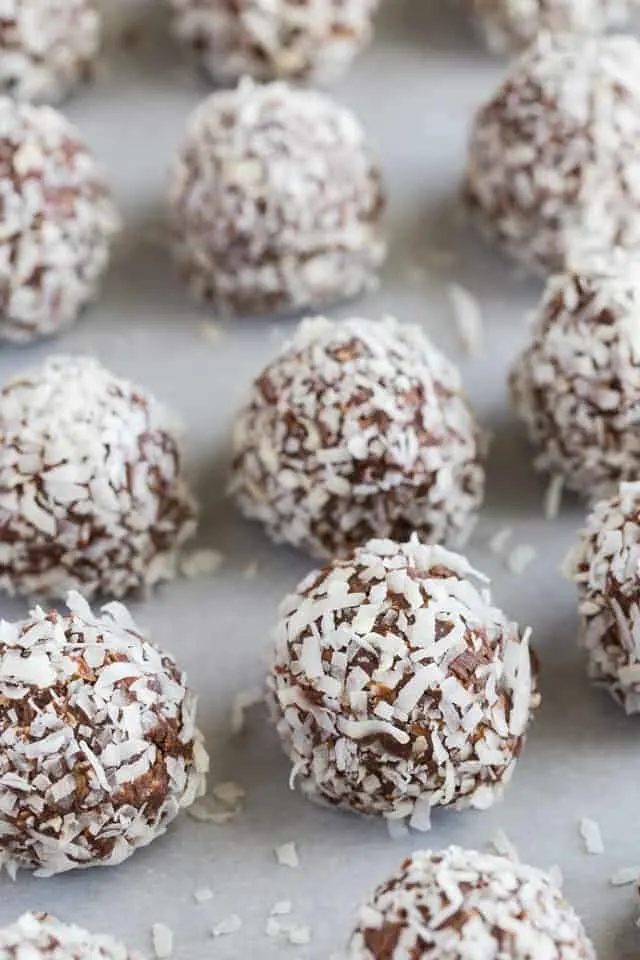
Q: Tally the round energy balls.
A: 14